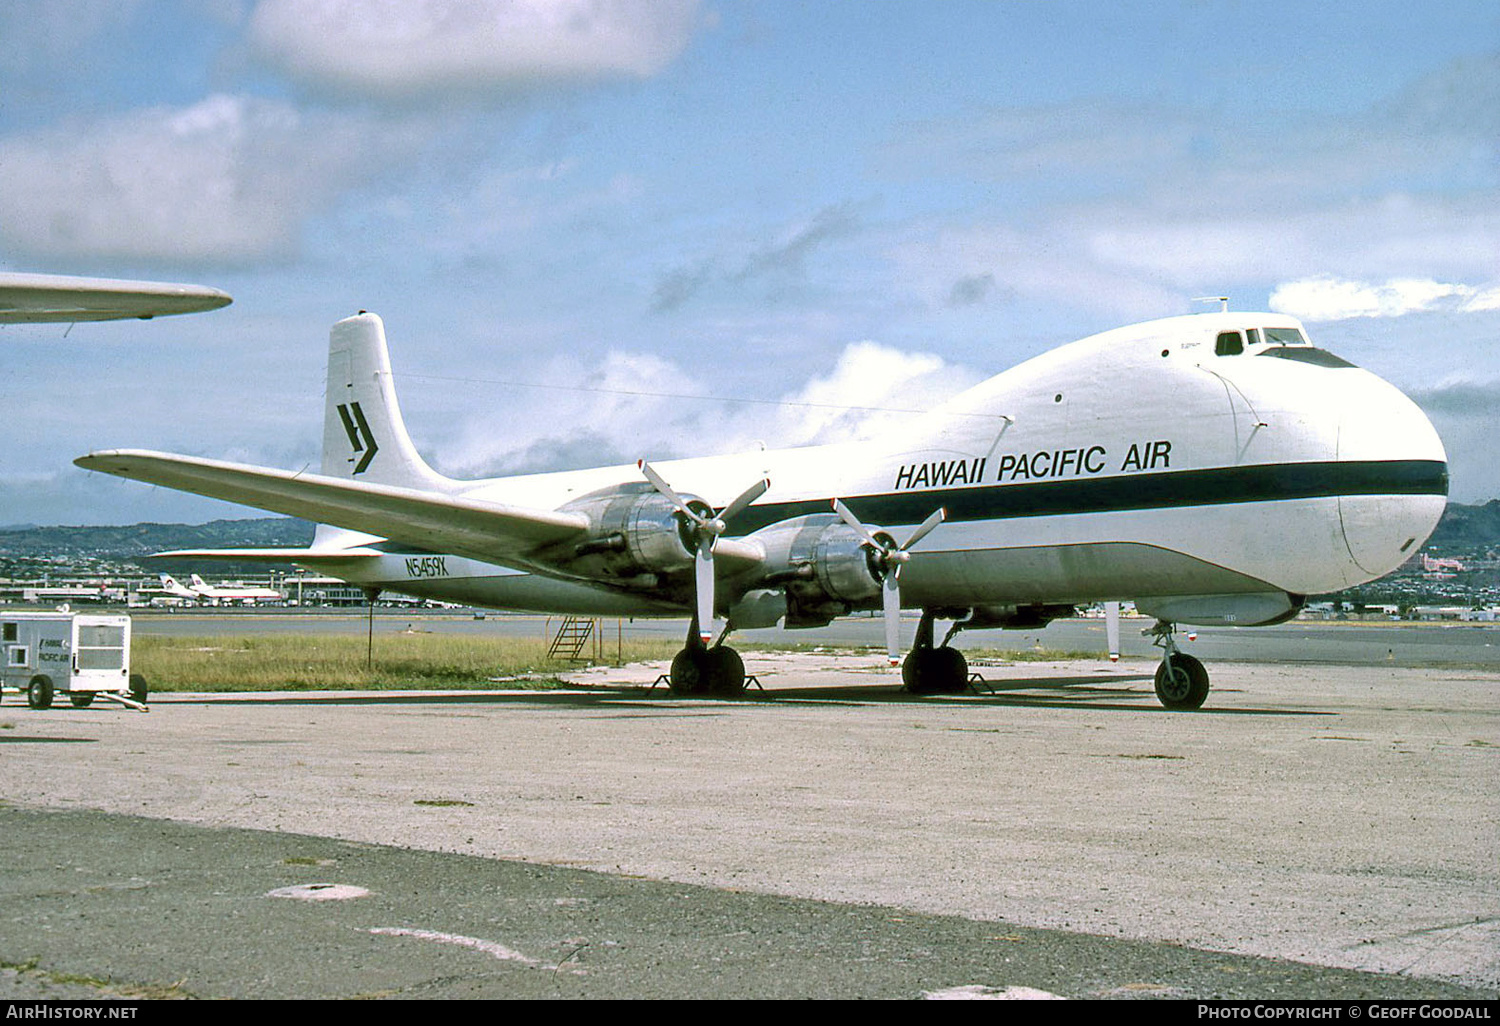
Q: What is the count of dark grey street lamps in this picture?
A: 0